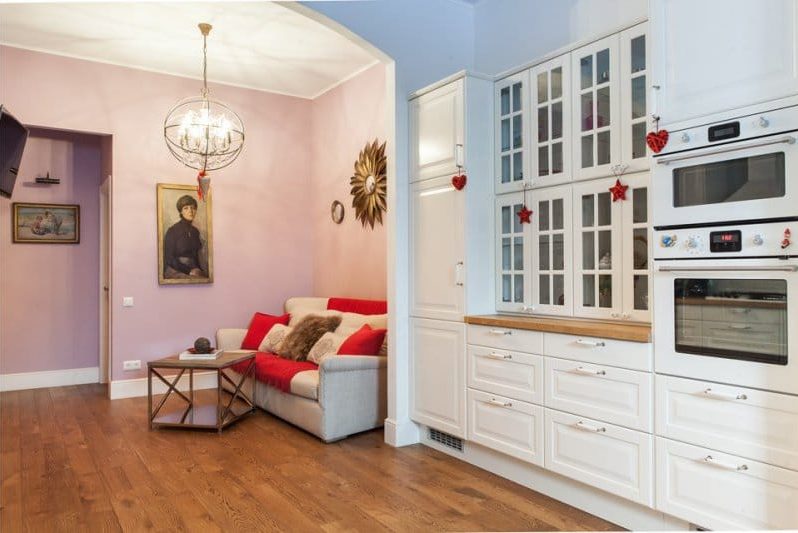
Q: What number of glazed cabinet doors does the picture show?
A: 8